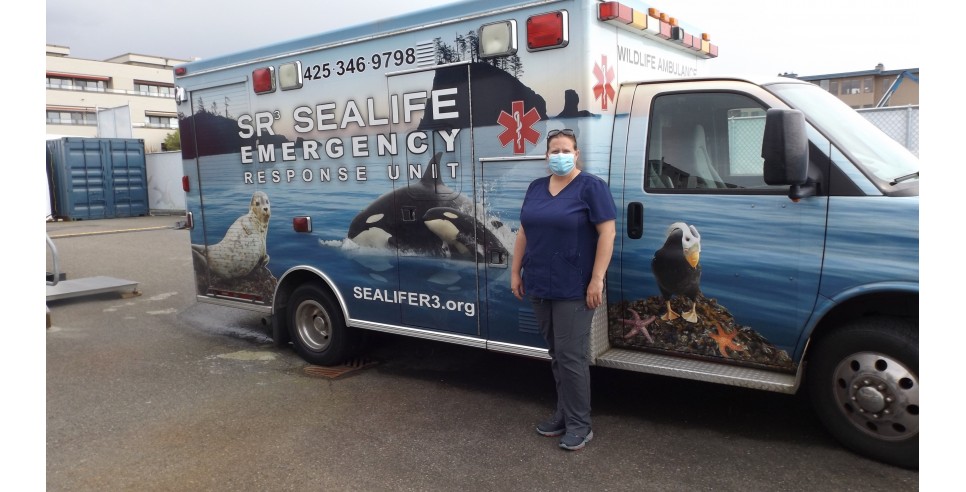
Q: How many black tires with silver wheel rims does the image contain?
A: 2